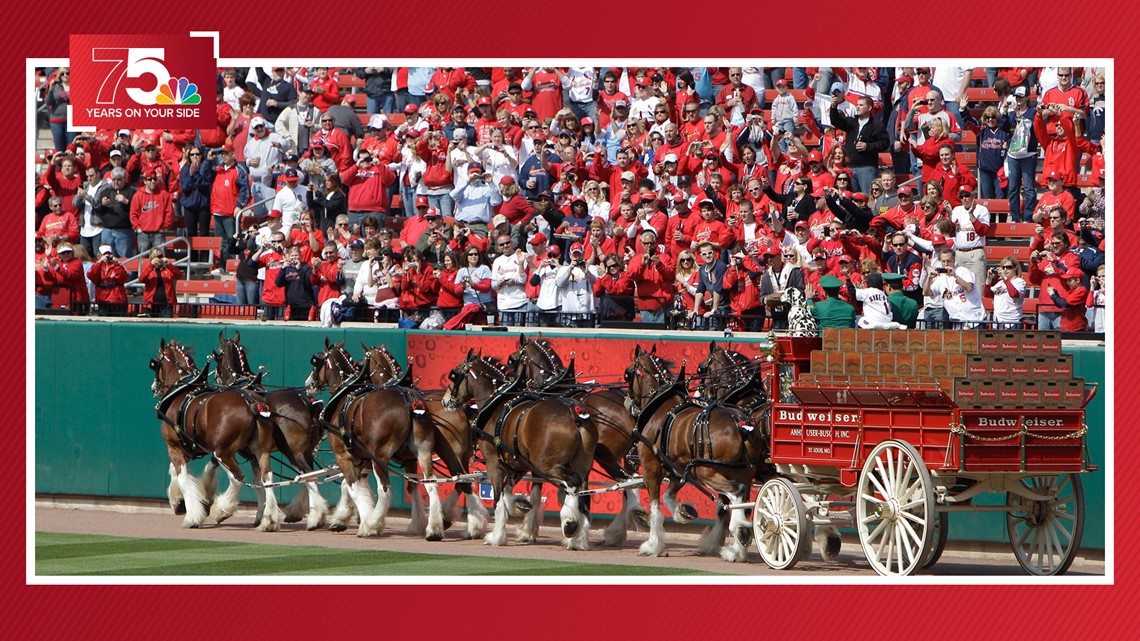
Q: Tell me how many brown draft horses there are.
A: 8